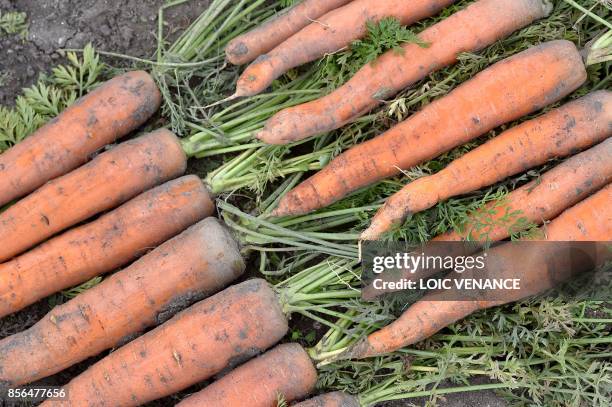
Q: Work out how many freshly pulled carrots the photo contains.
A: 14